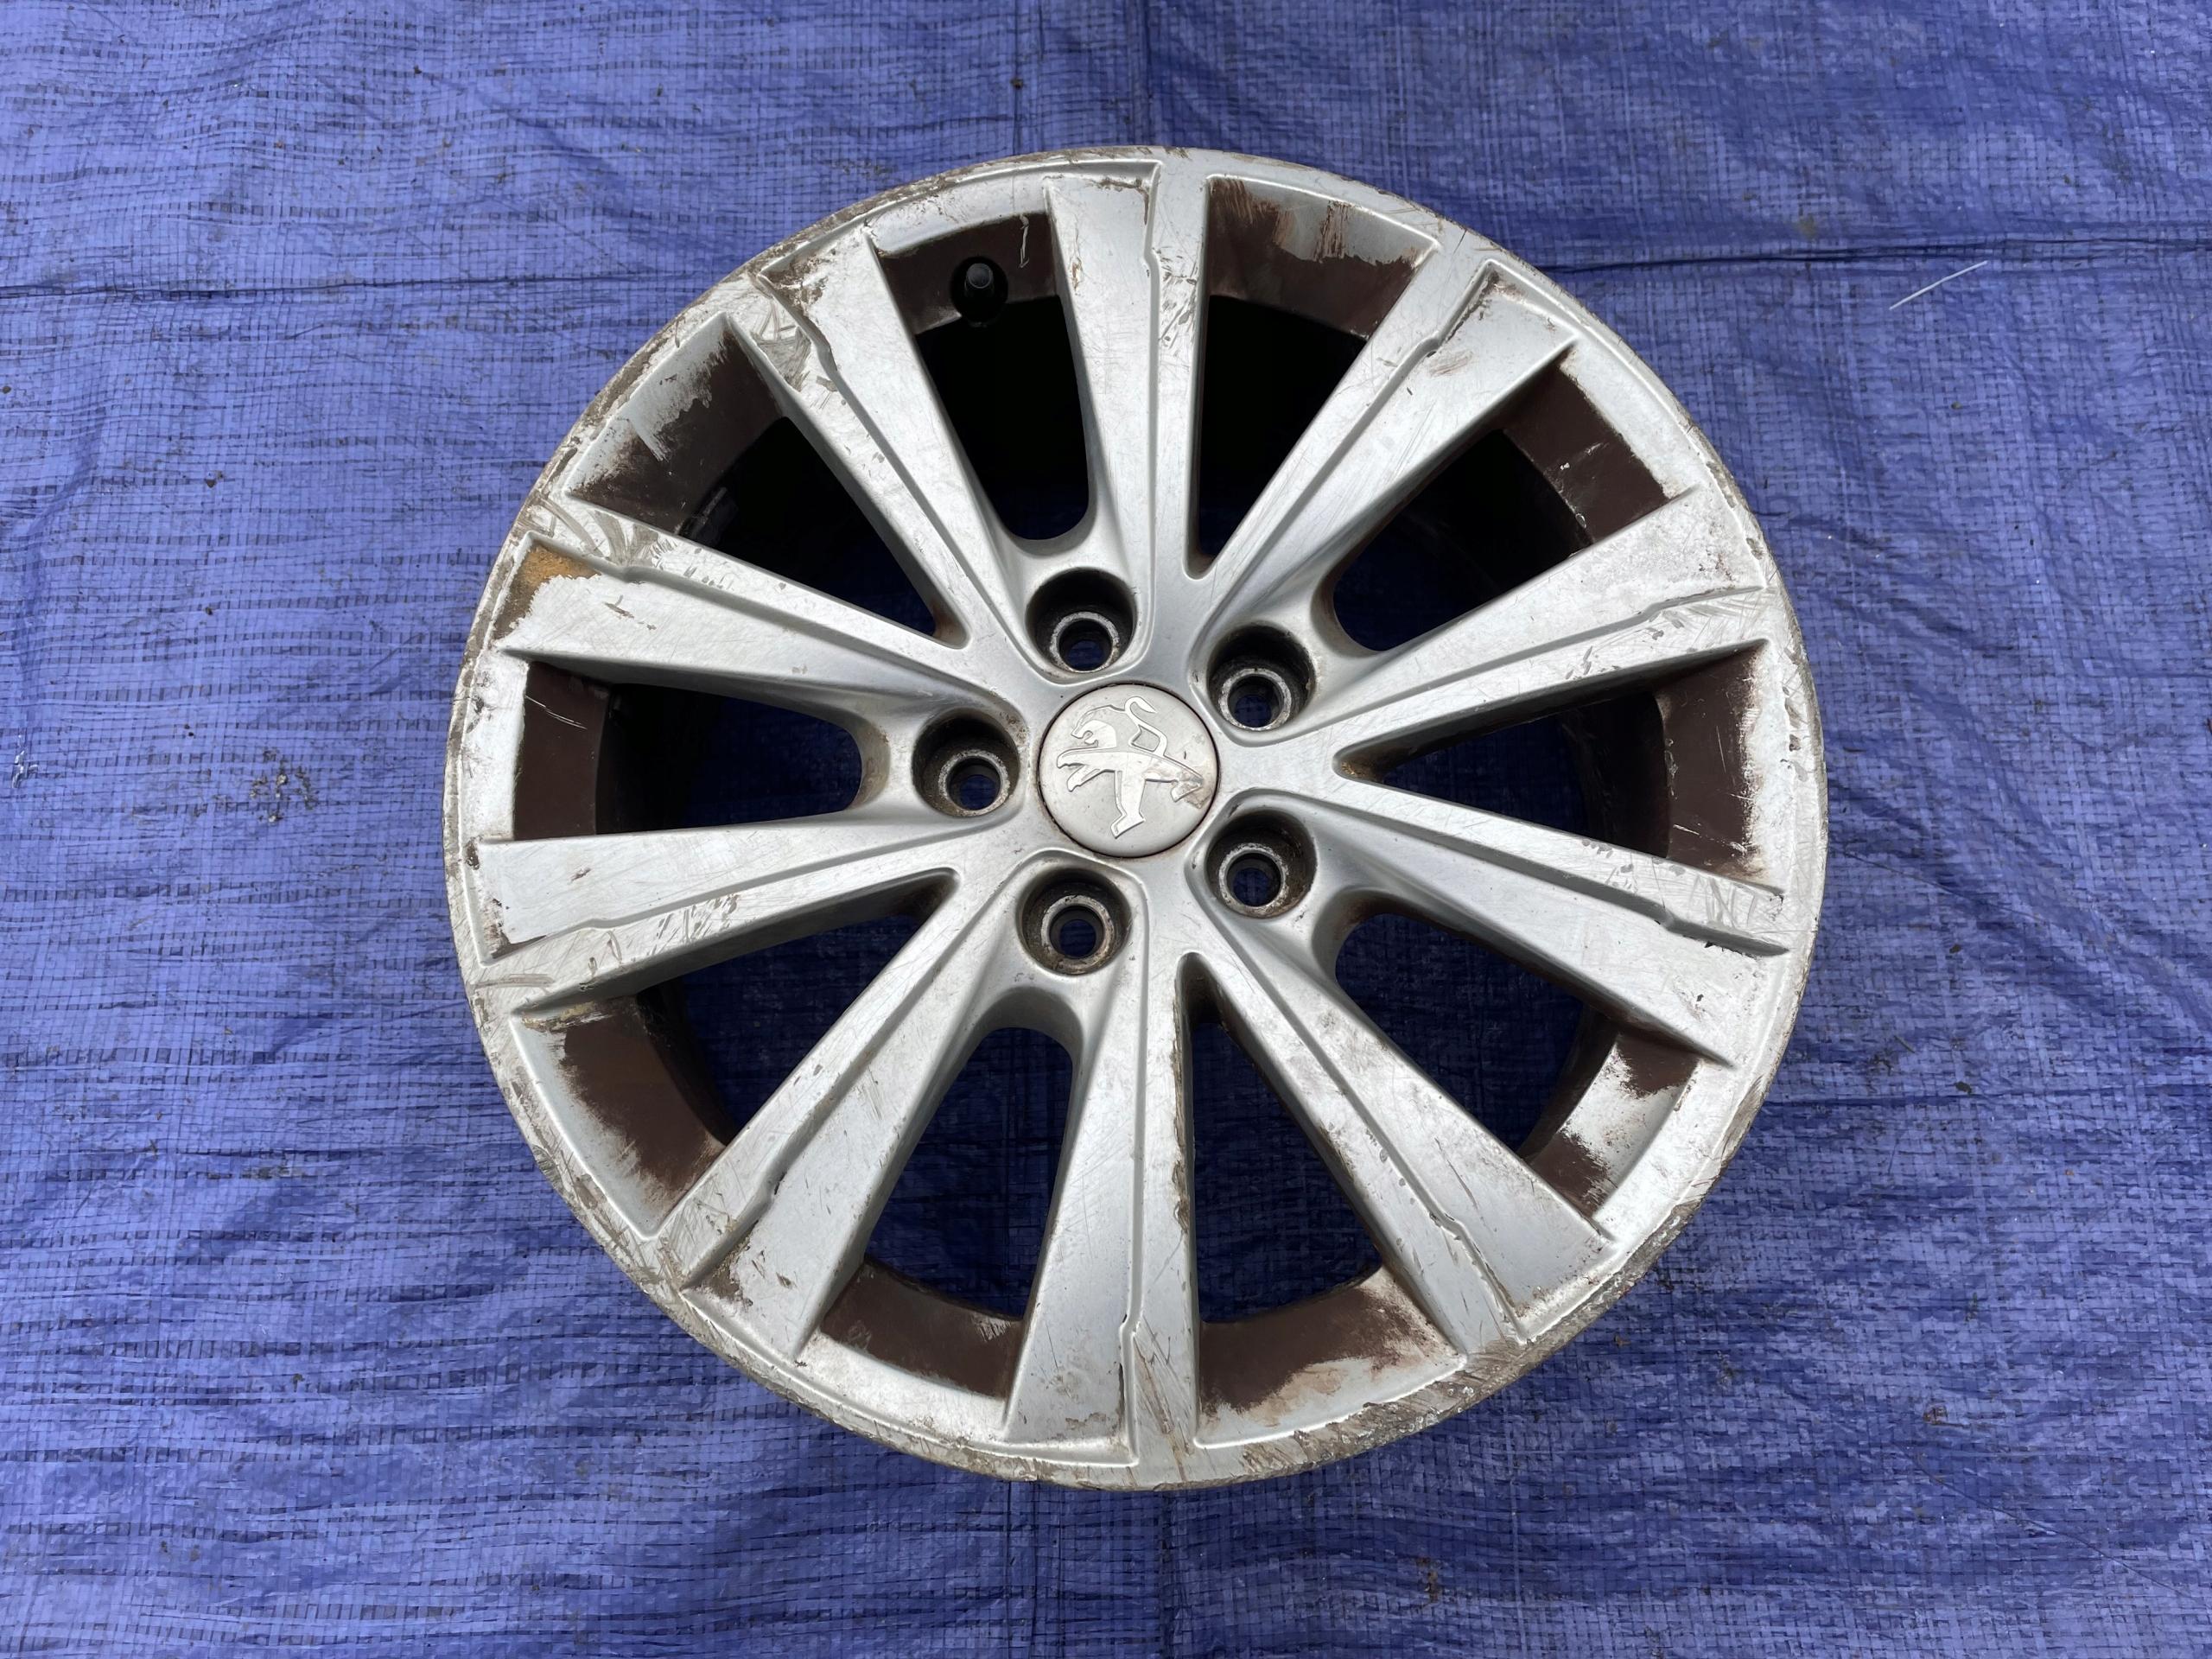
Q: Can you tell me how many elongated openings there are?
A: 10